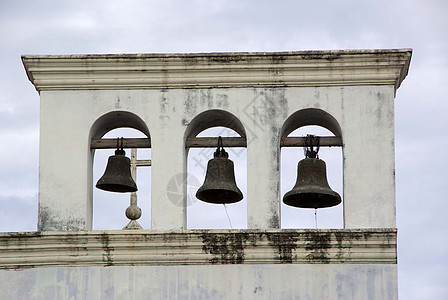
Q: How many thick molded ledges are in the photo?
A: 2